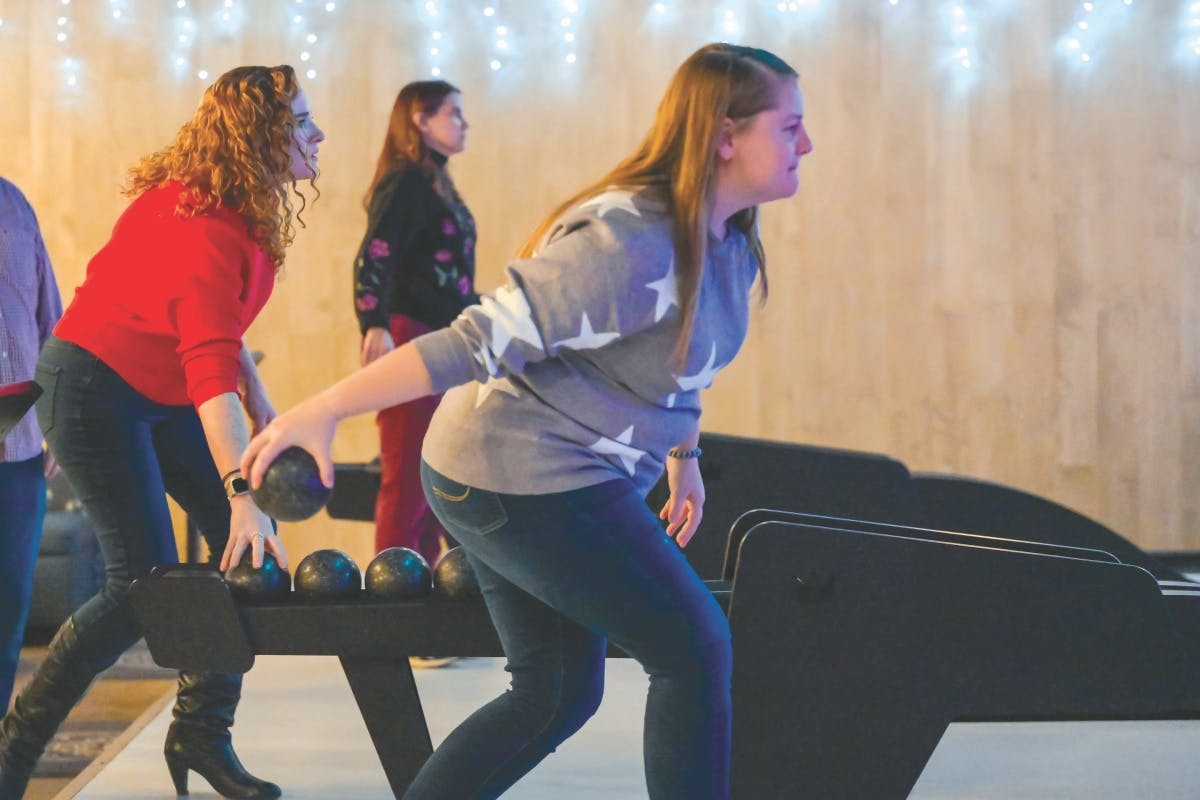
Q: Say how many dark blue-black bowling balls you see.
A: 5